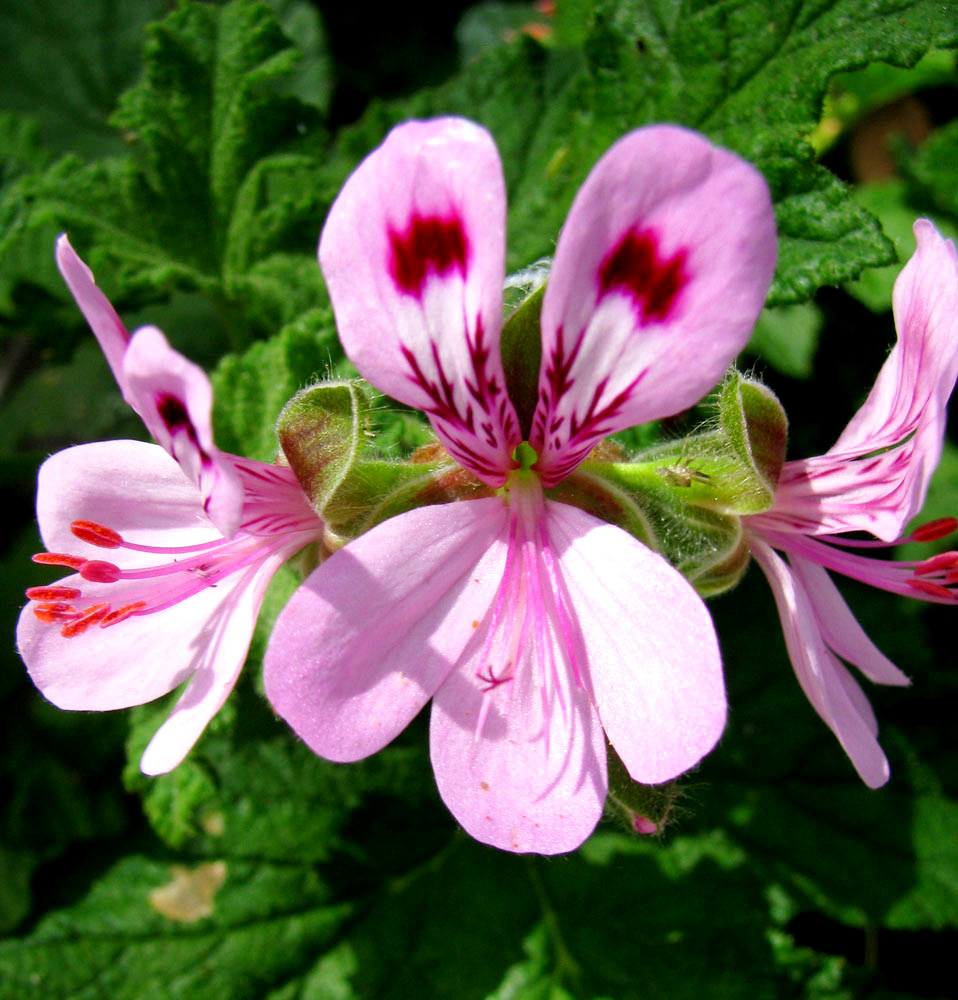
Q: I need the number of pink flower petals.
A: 15